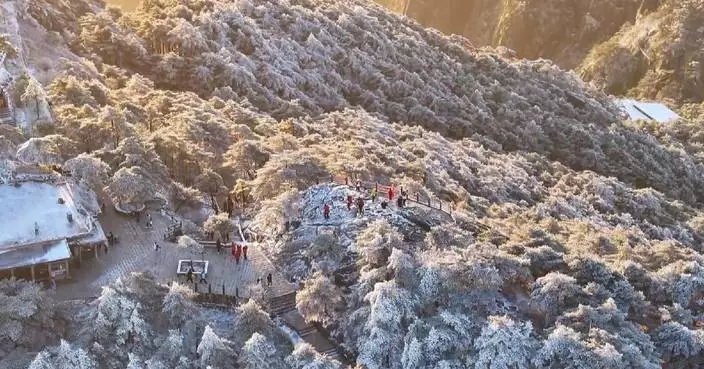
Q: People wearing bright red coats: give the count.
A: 6